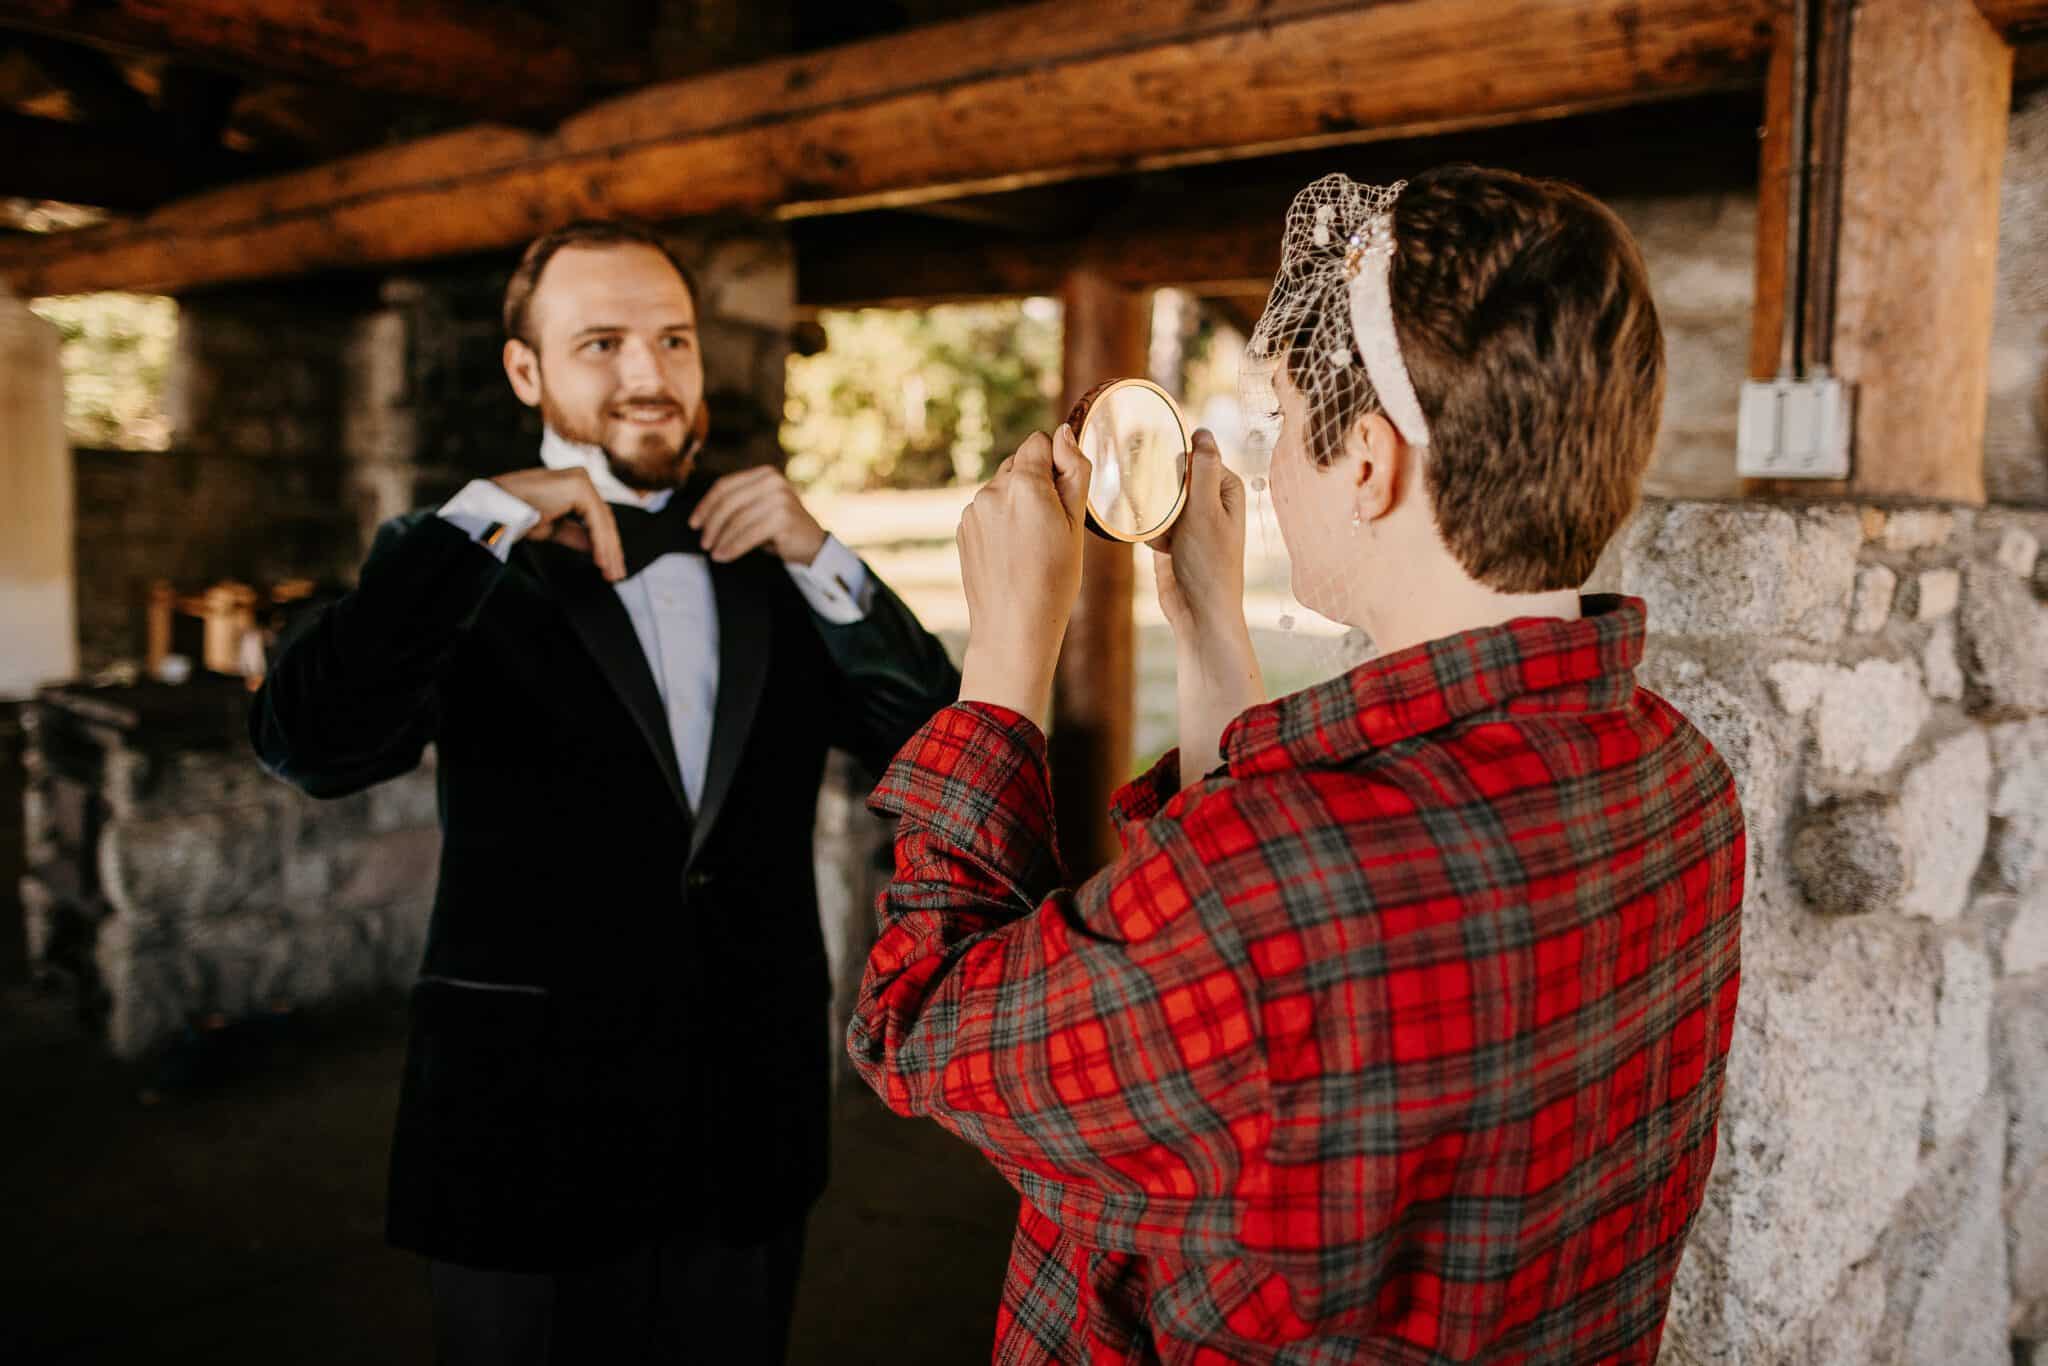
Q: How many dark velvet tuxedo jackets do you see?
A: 1